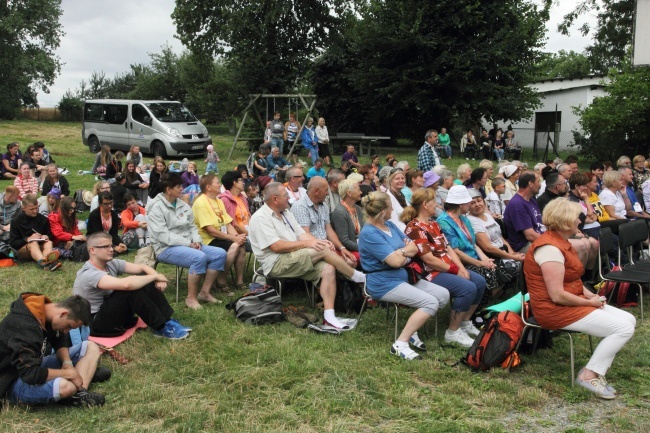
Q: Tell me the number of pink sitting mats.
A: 1